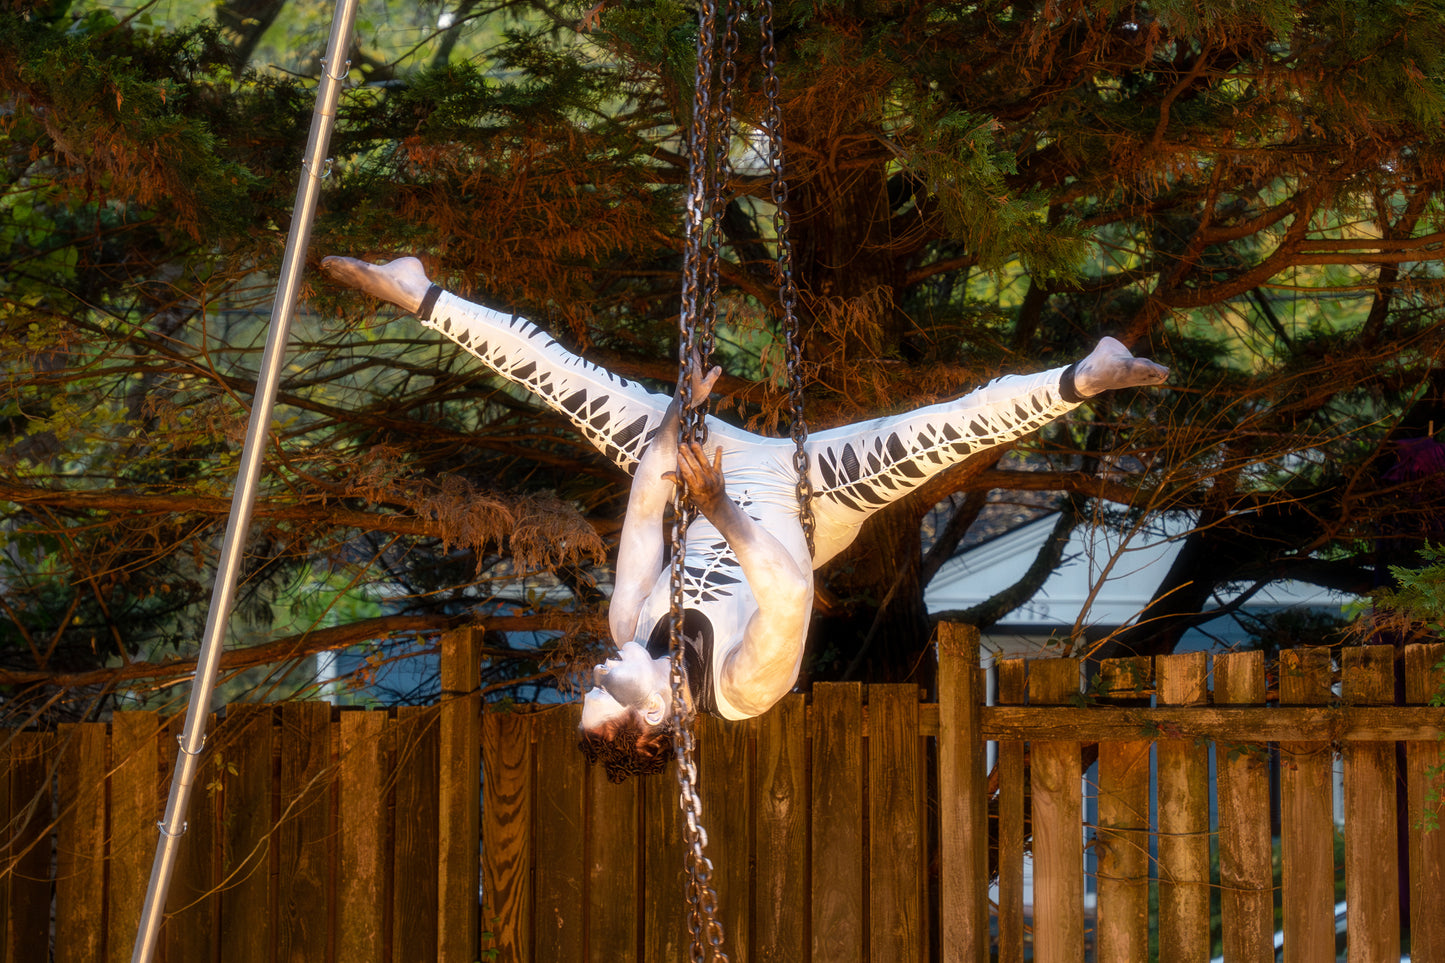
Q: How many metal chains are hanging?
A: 3